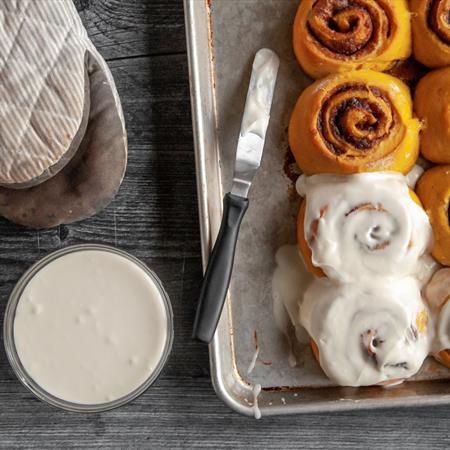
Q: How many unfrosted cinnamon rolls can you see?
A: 5